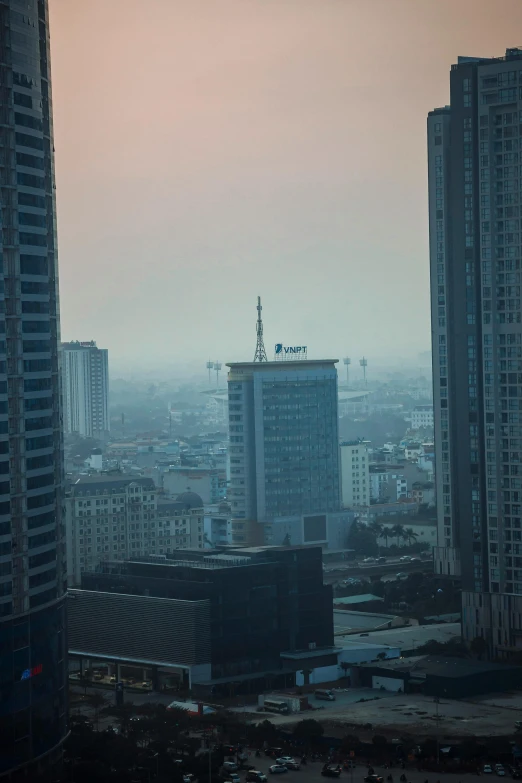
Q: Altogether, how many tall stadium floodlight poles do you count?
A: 4